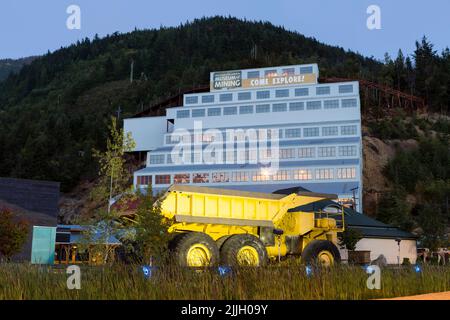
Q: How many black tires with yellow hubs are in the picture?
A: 3